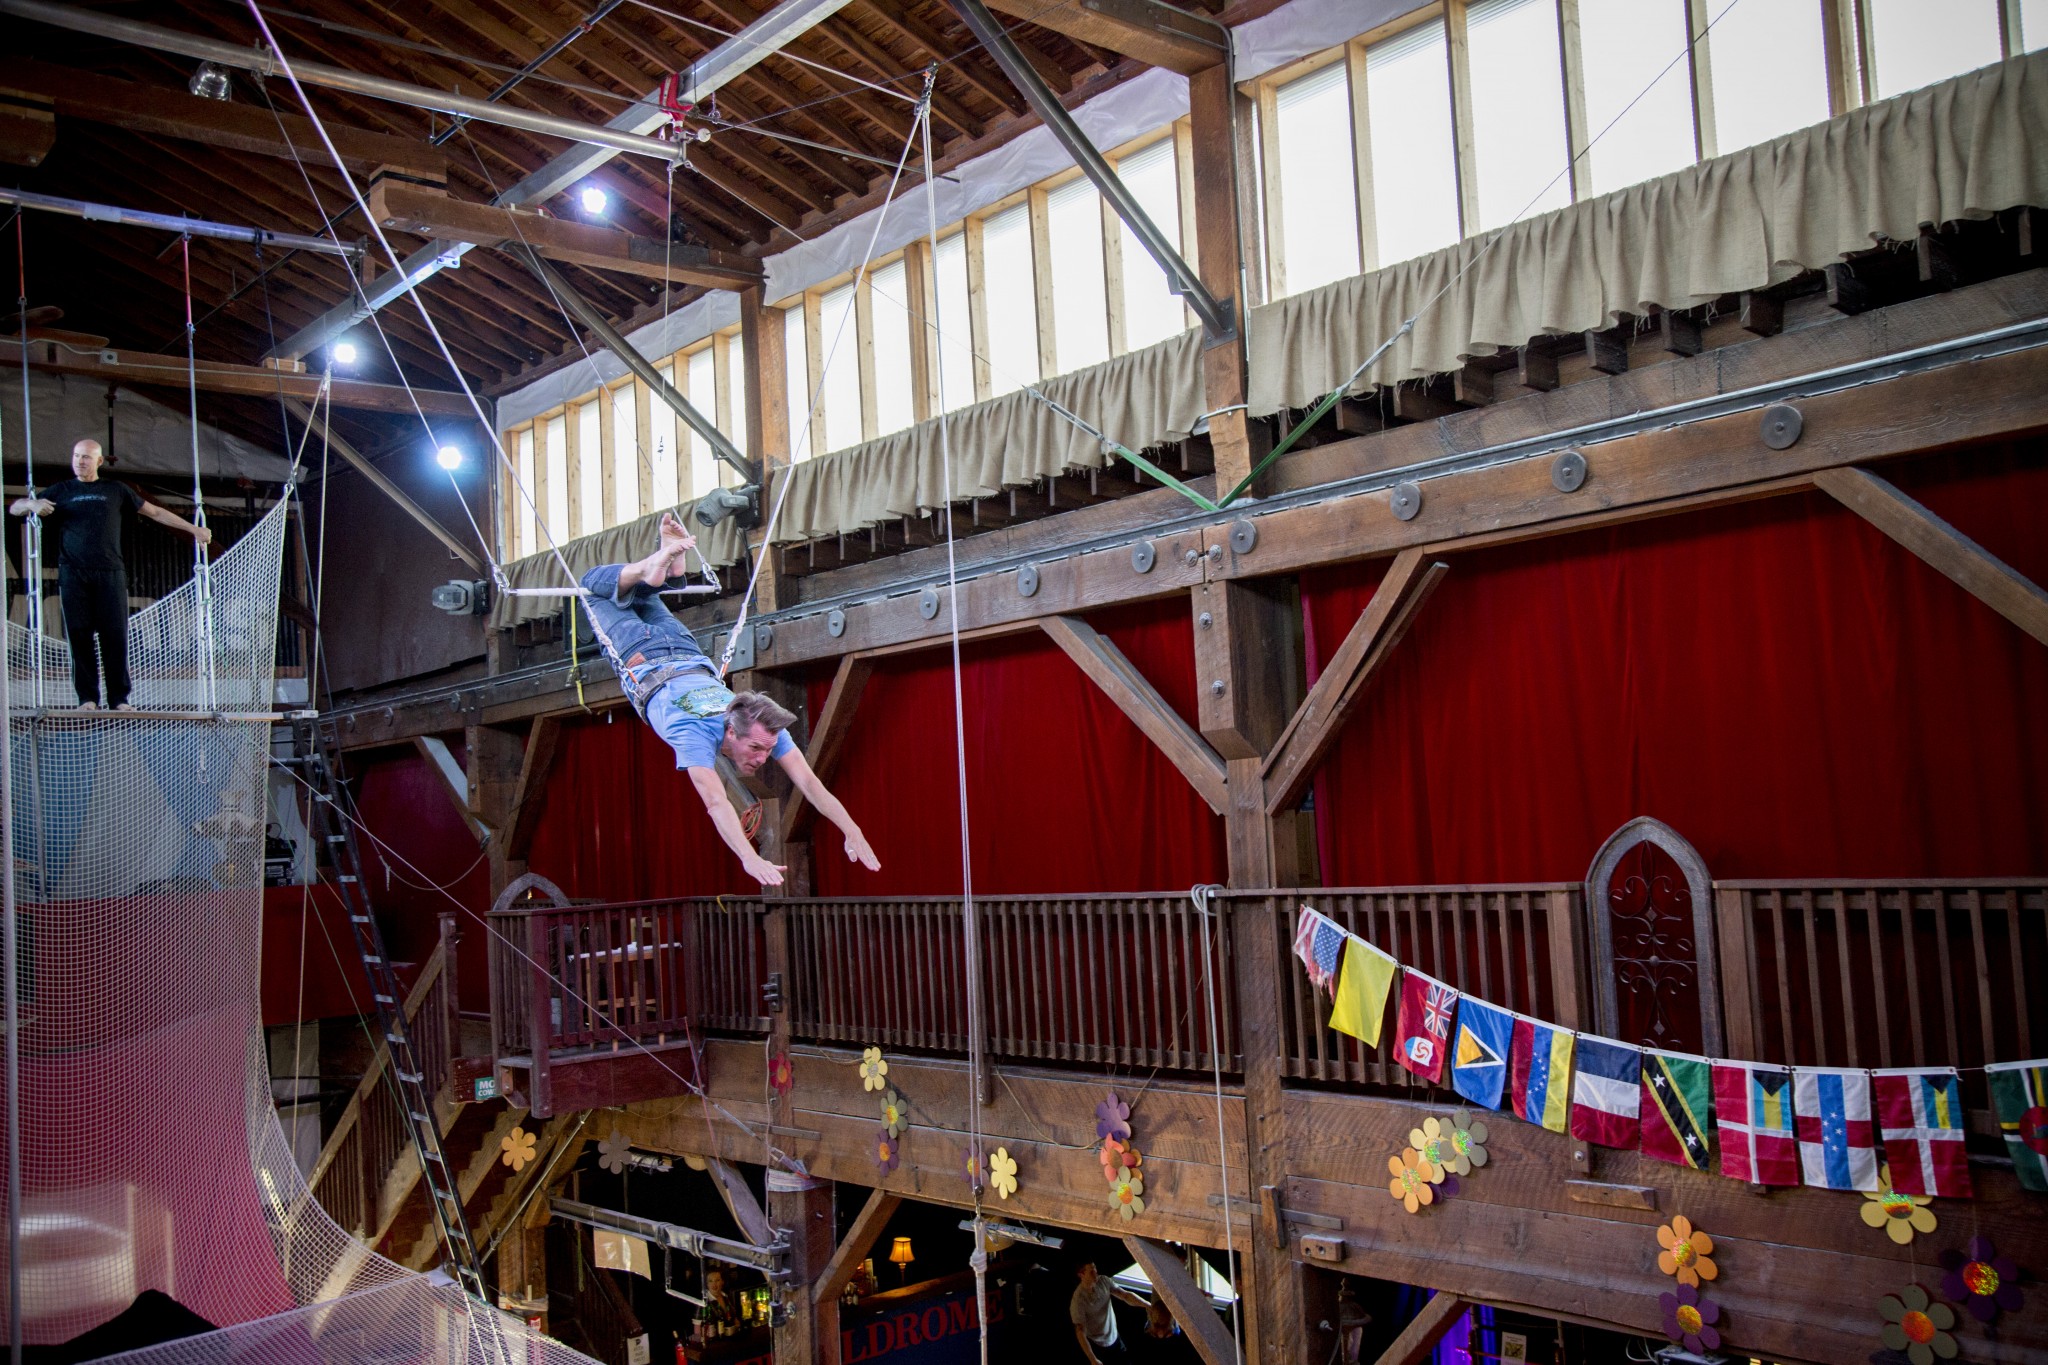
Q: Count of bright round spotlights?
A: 3